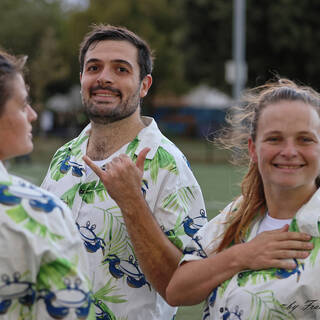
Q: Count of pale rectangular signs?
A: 1